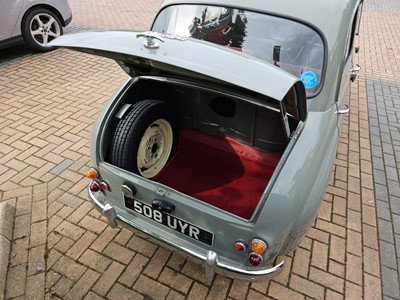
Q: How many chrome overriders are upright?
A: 2